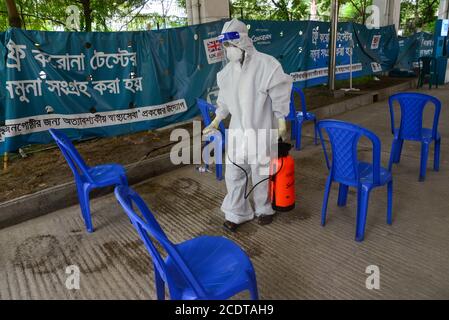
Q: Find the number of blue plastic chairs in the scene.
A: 6